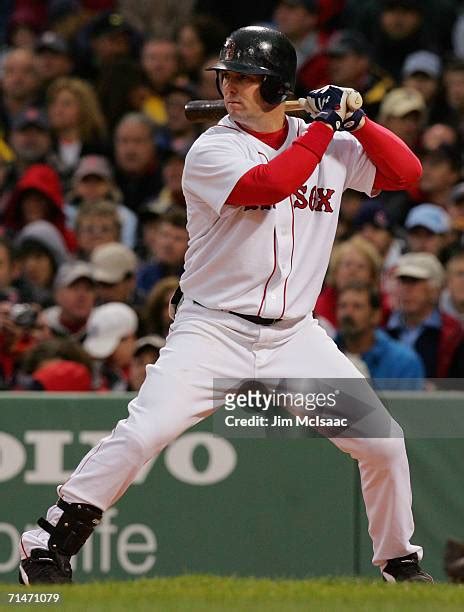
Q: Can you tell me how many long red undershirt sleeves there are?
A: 2